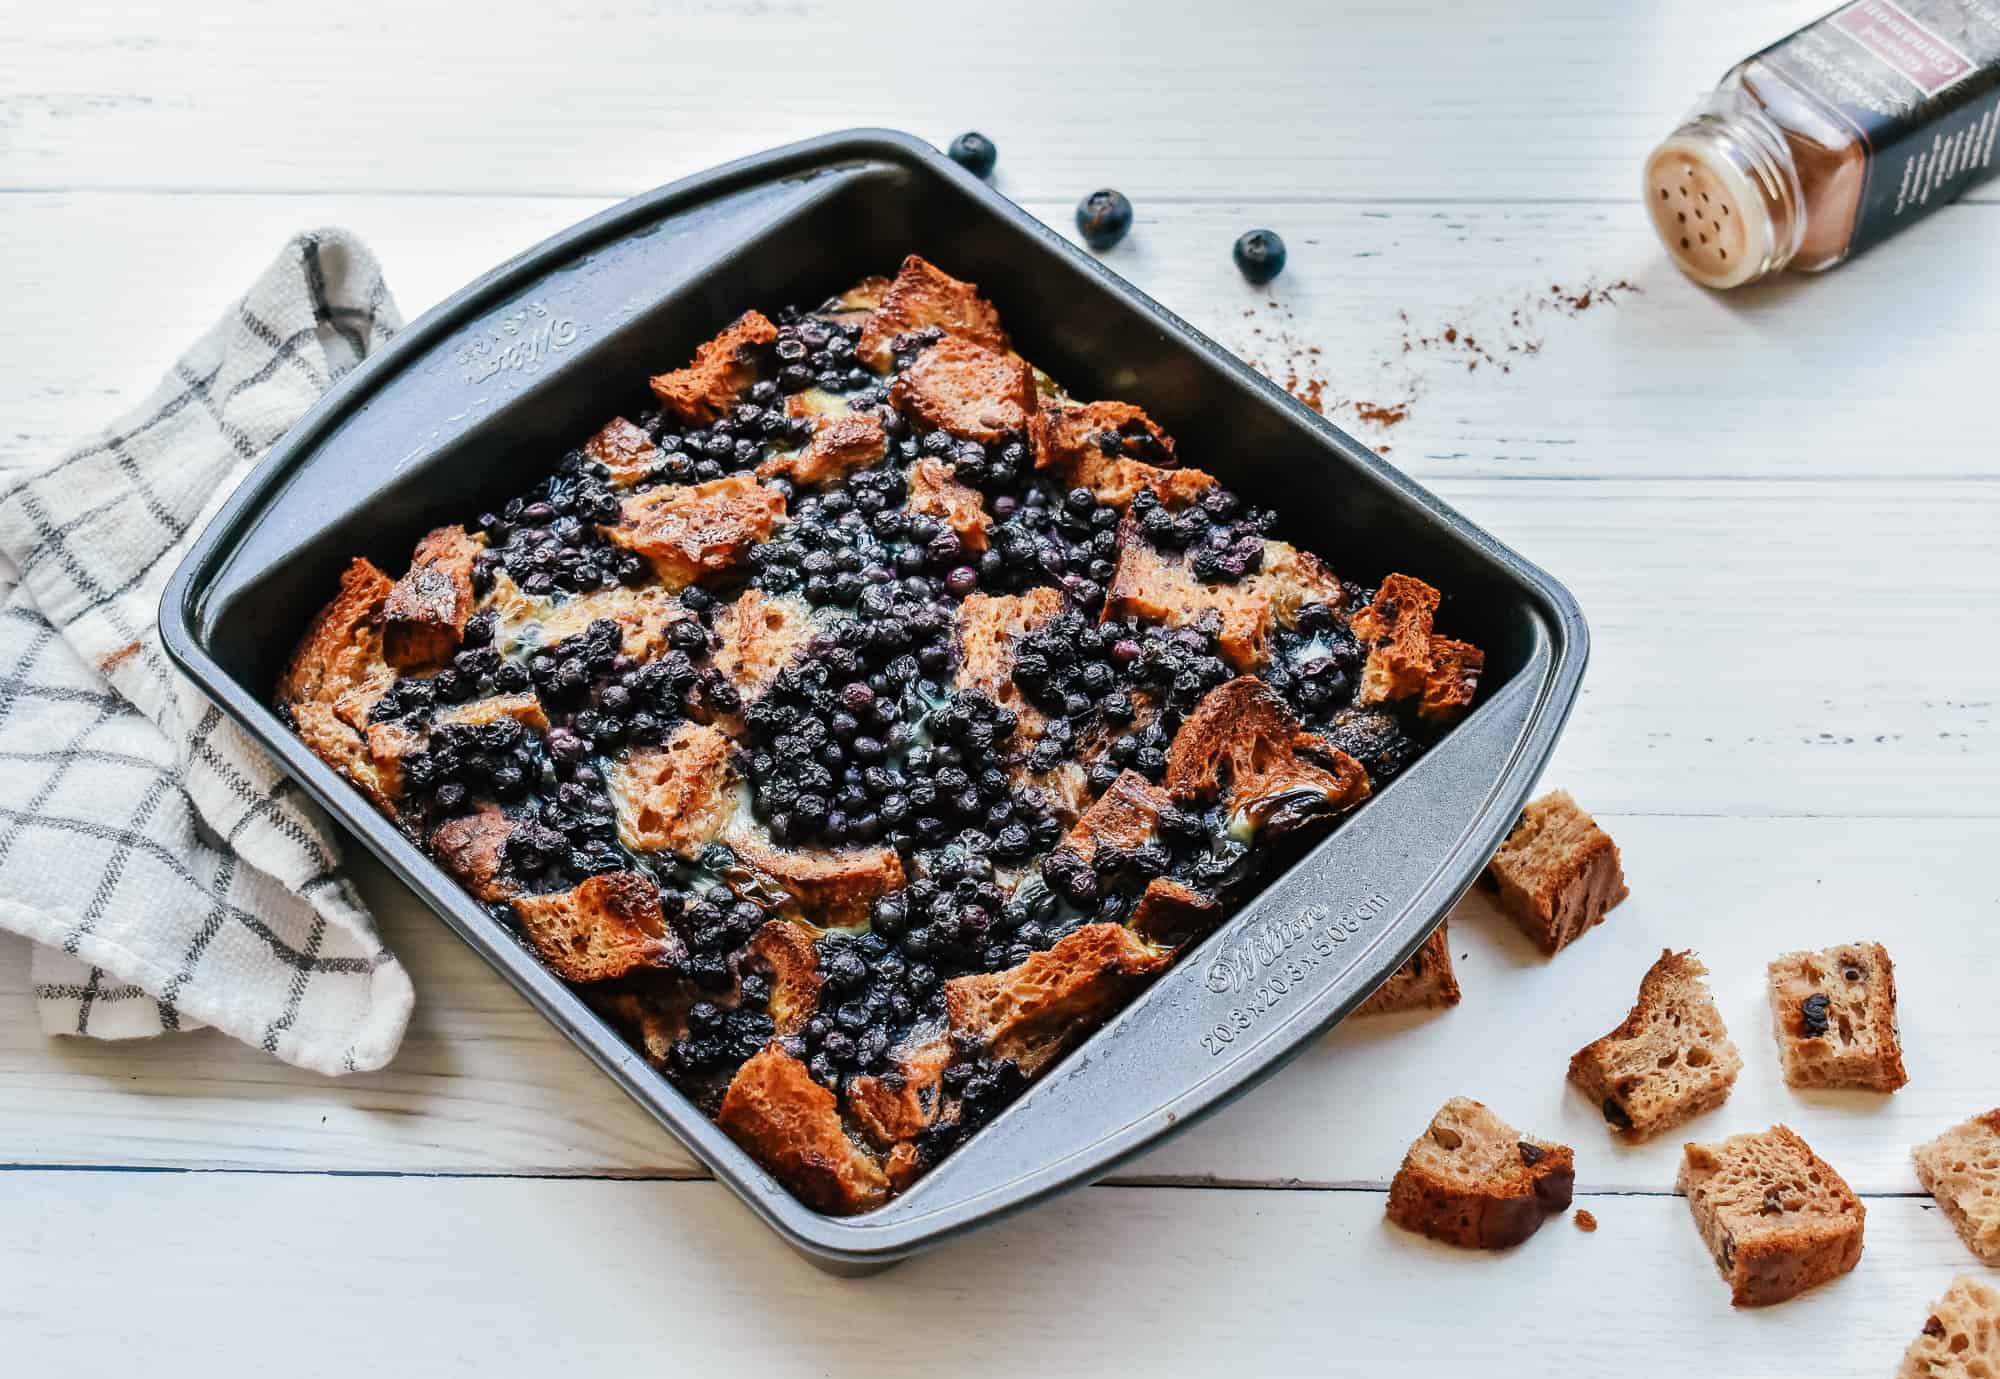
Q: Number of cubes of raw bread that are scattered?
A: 8